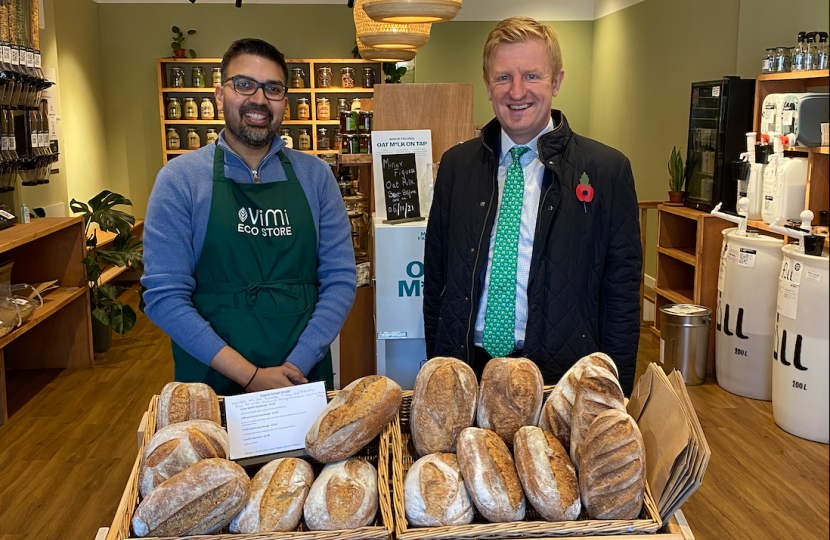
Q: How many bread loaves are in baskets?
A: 14